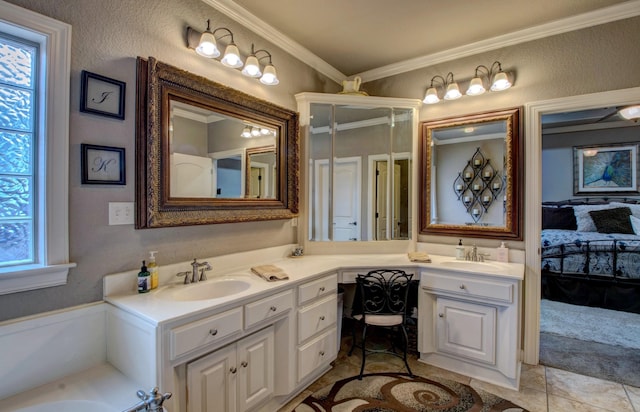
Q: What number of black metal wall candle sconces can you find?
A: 1